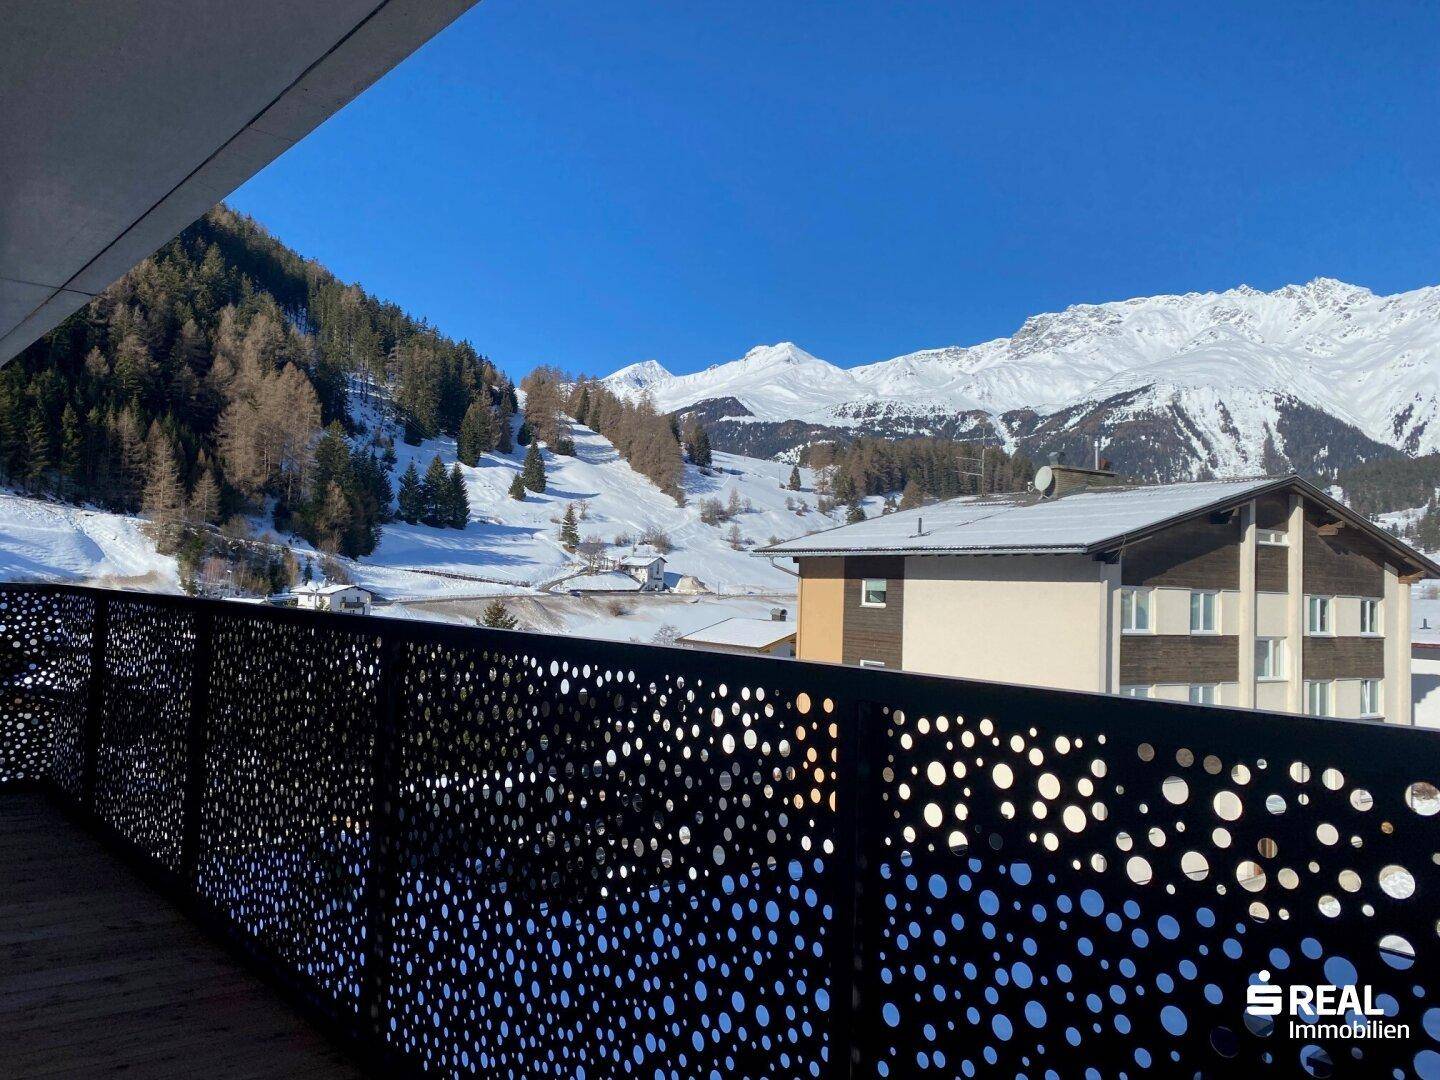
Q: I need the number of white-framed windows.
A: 12